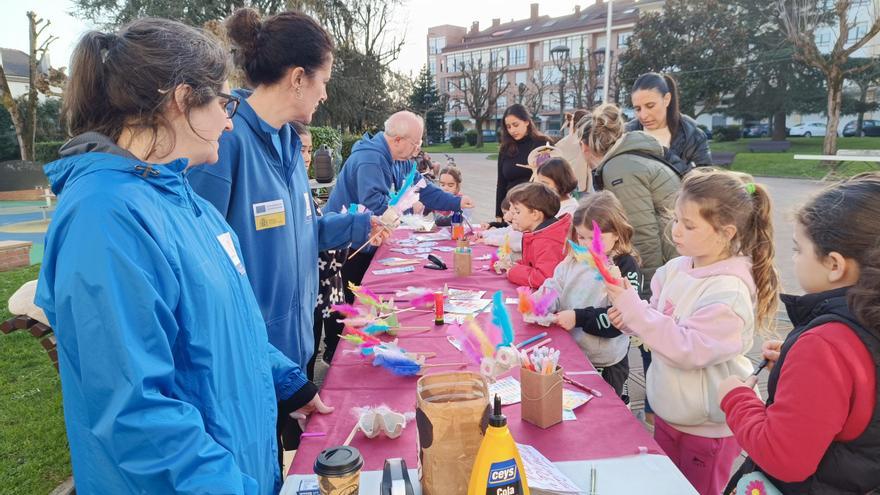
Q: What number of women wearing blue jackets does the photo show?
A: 2